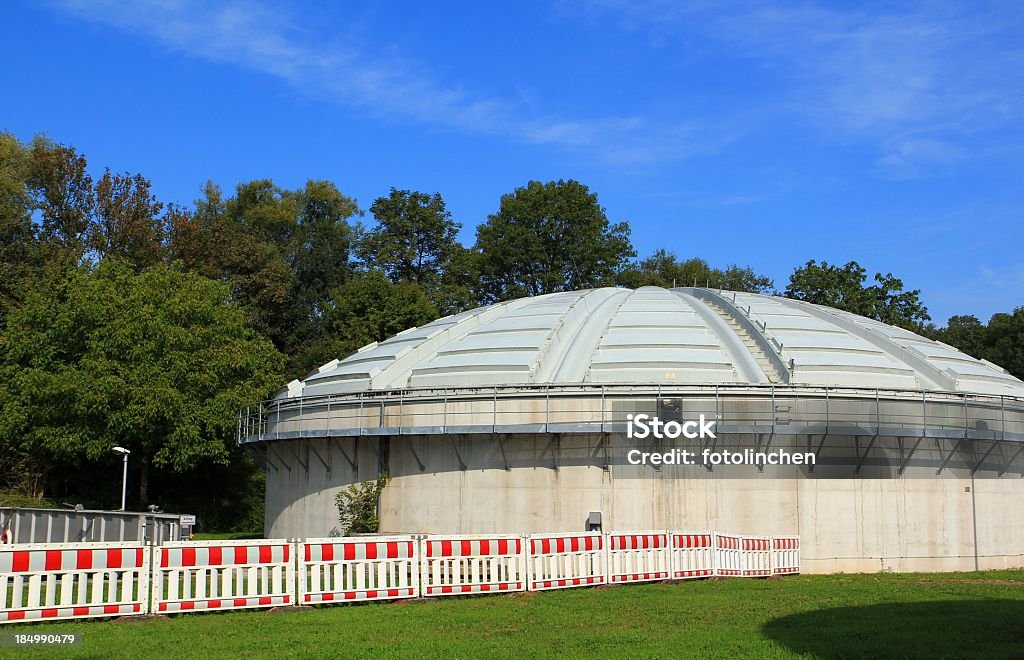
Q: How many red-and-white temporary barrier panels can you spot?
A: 10